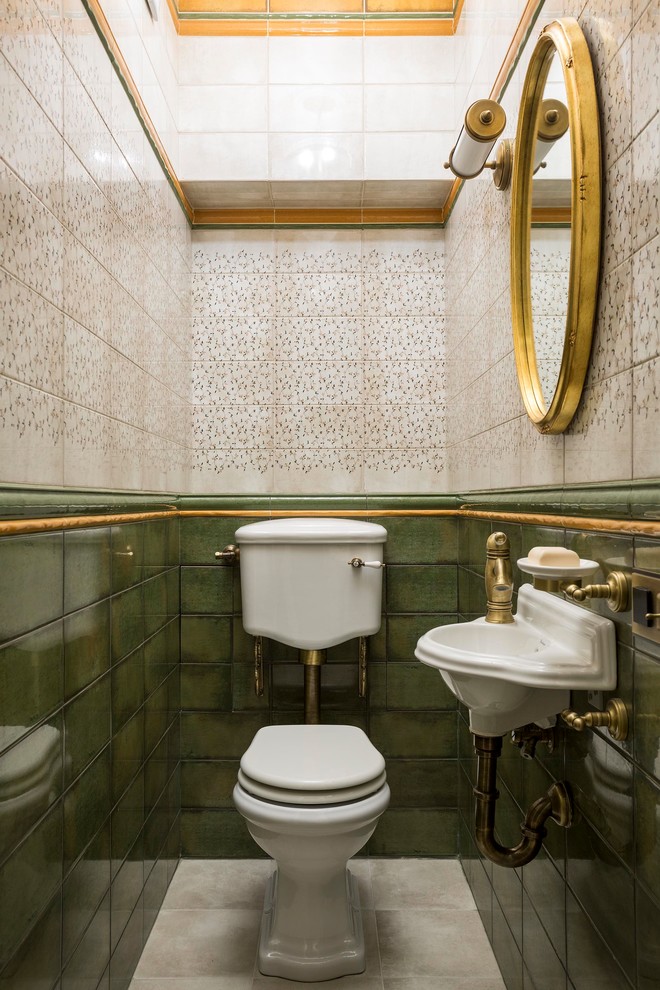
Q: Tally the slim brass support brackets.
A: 2